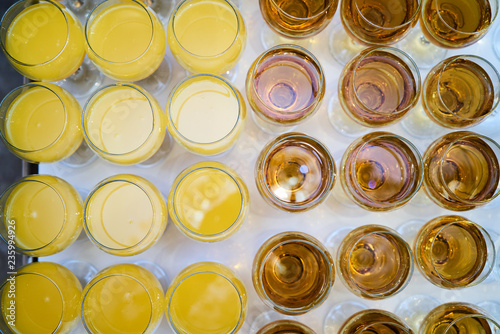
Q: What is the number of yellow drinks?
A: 12